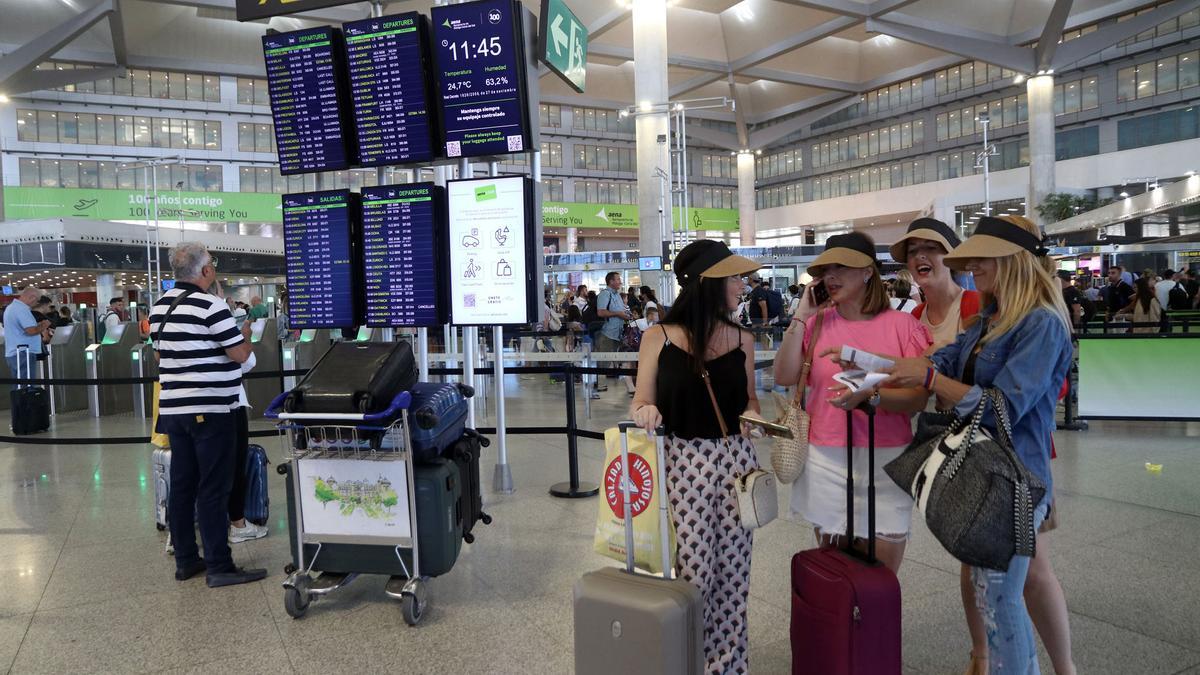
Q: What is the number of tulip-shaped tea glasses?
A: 0